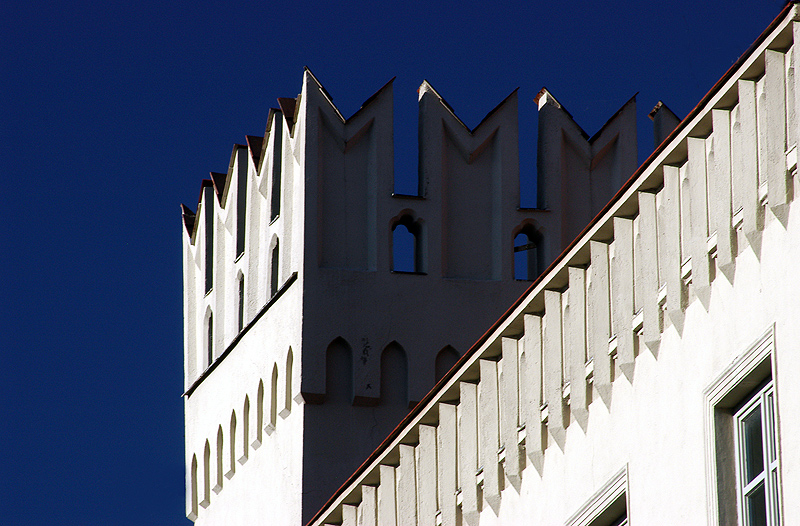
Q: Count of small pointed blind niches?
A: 11